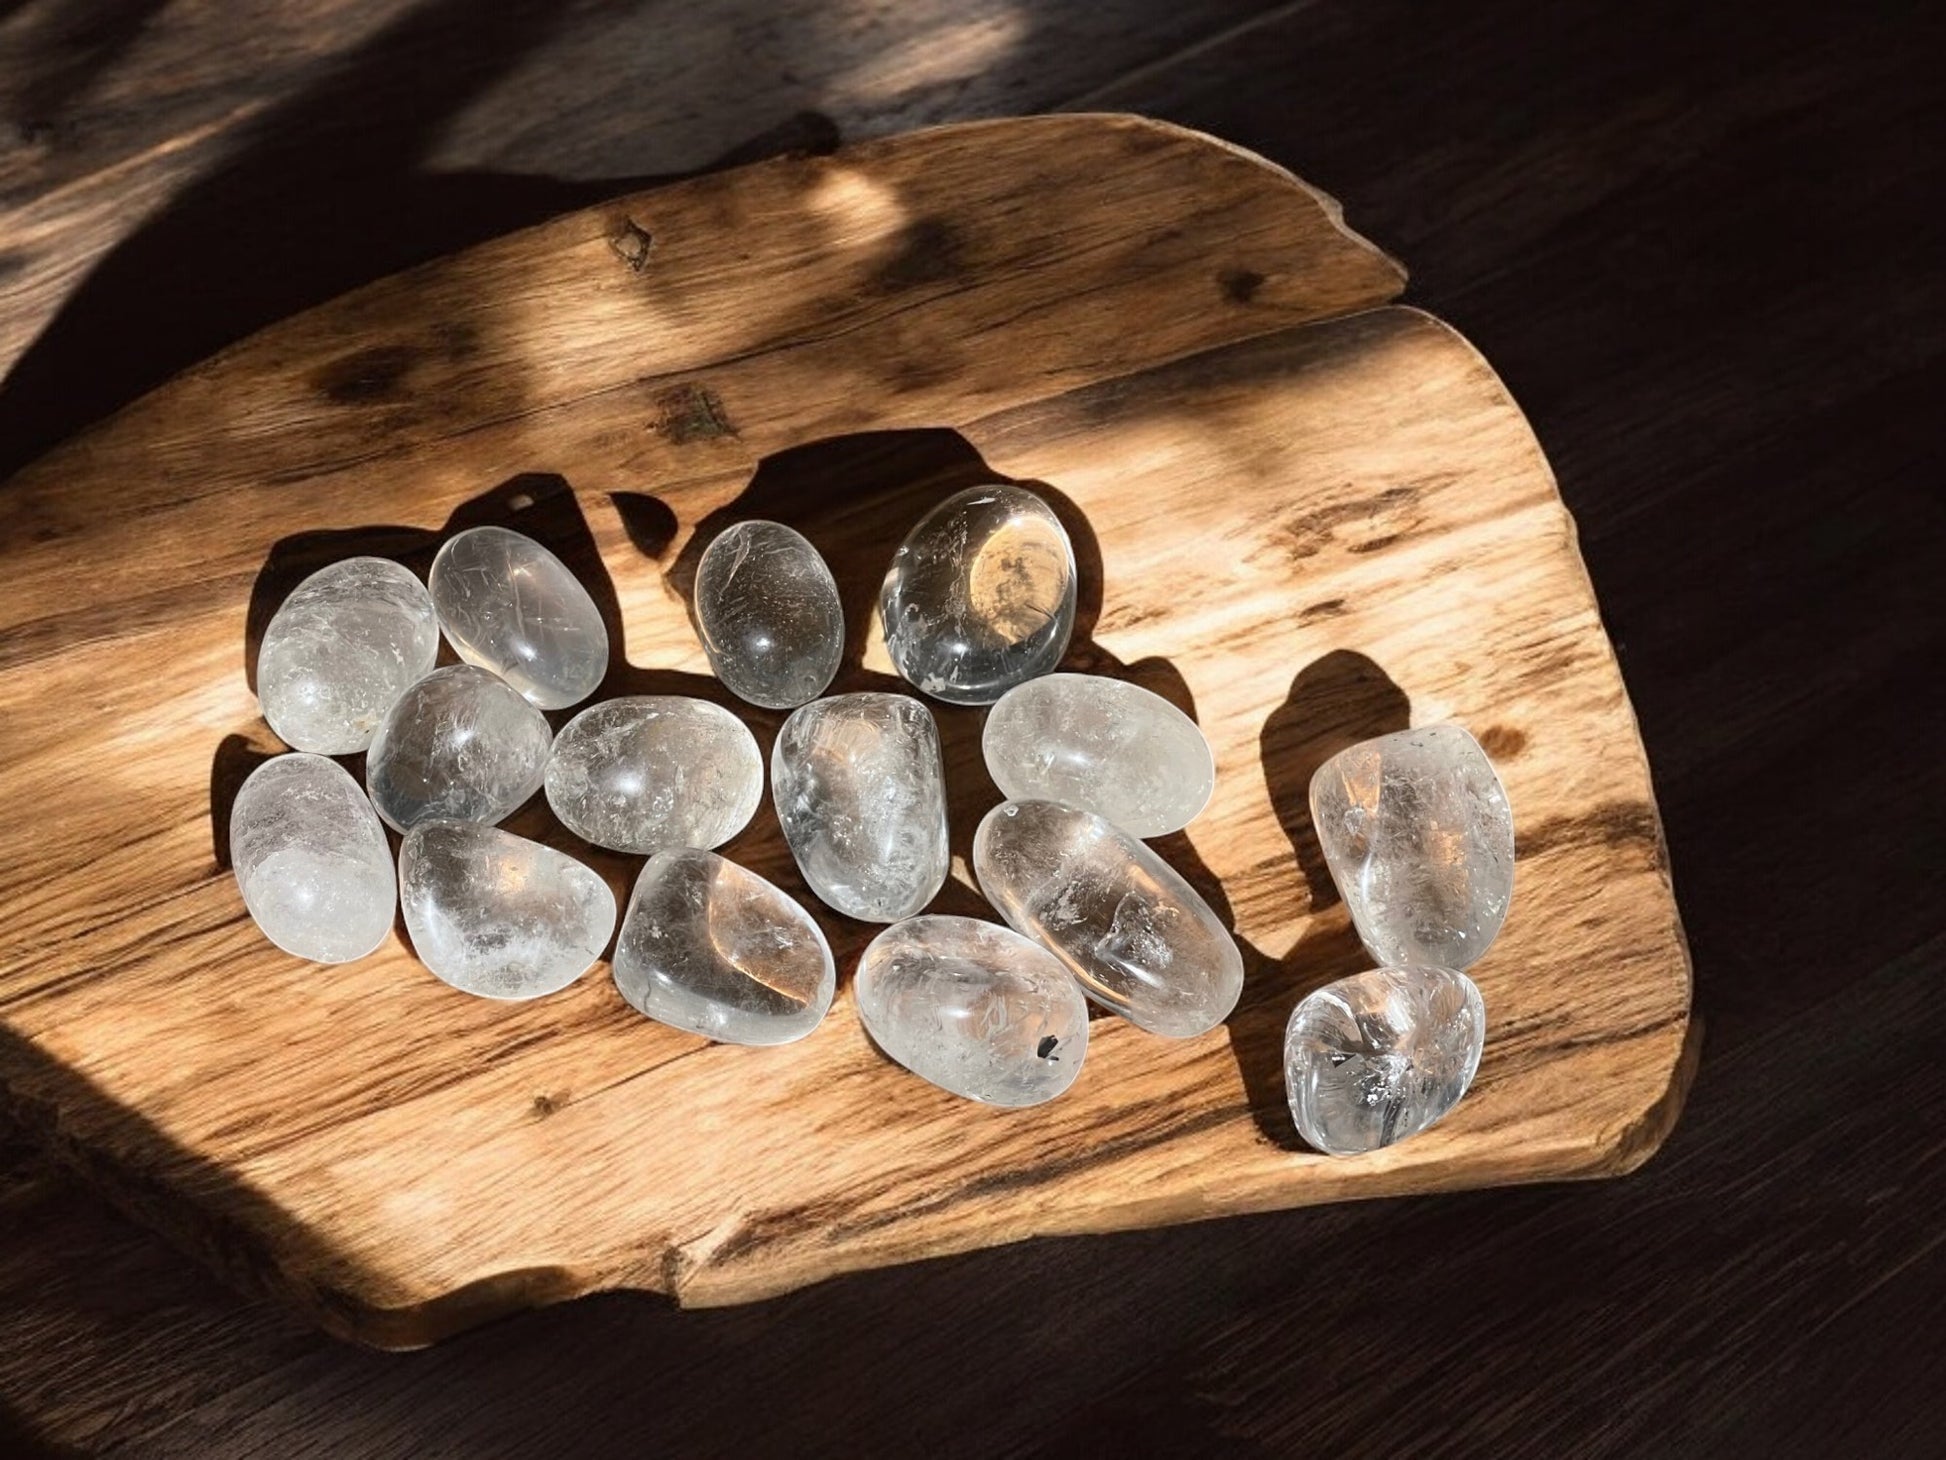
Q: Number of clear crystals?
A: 15